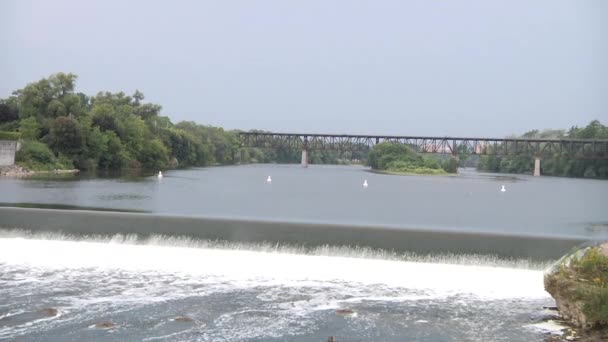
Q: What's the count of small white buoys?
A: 4